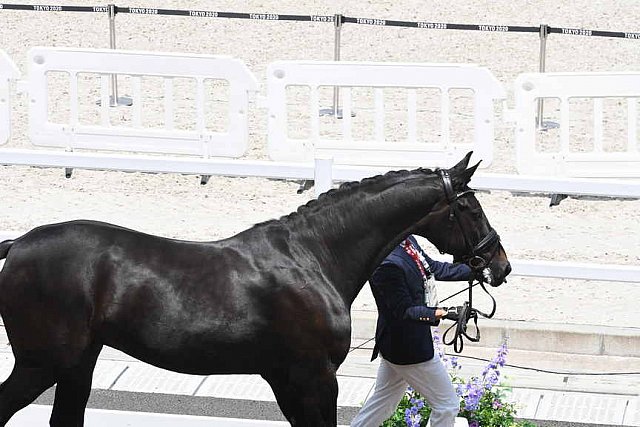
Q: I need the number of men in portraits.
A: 1